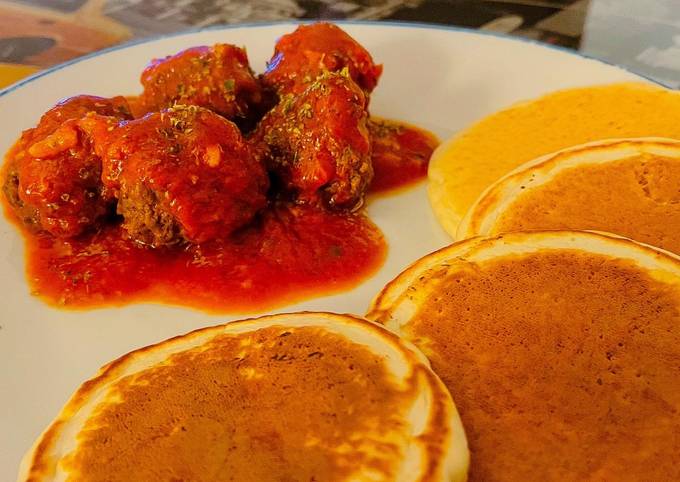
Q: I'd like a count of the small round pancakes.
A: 4